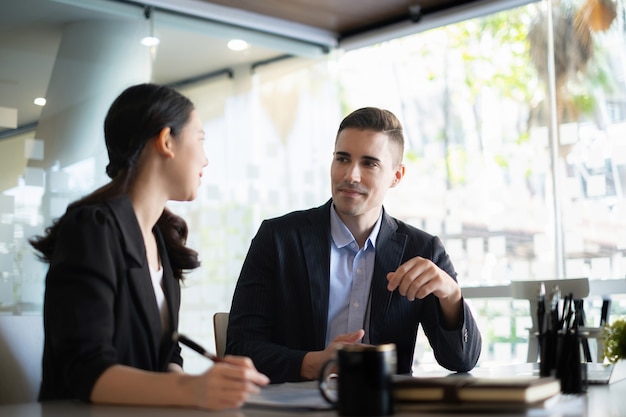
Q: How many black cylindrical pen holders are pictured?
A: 2